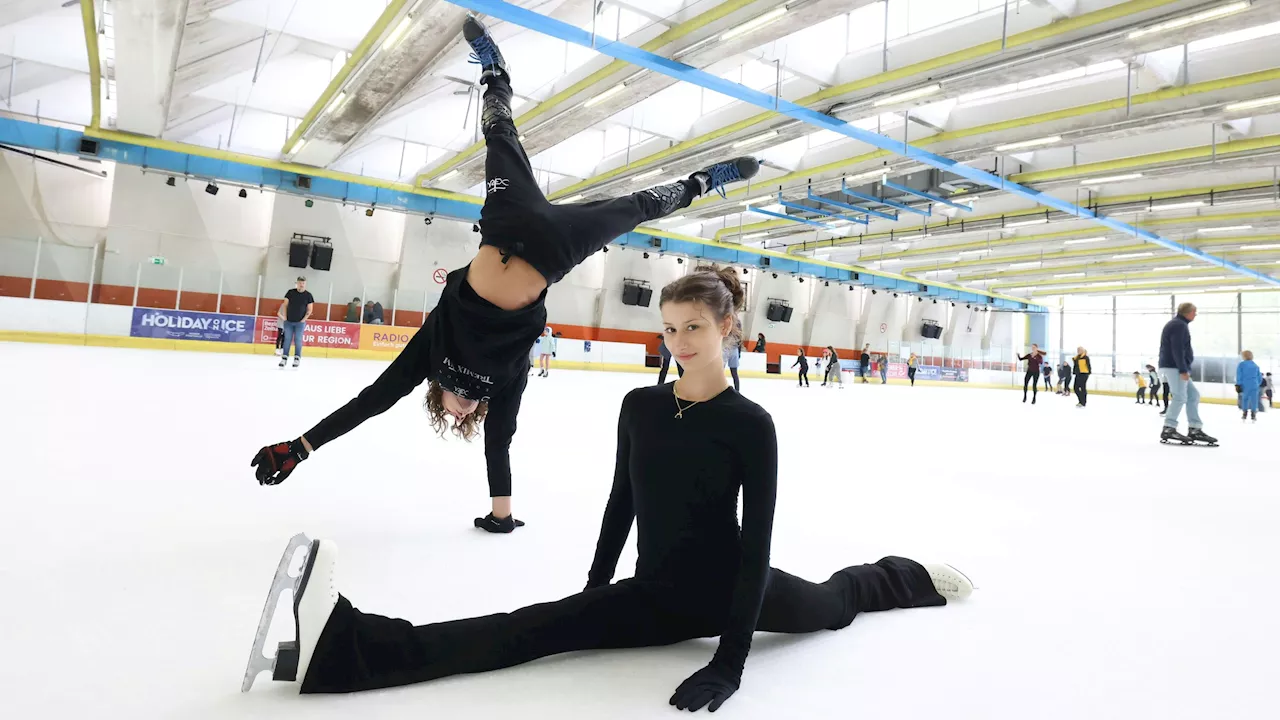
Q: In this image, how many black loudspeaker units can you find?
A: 8